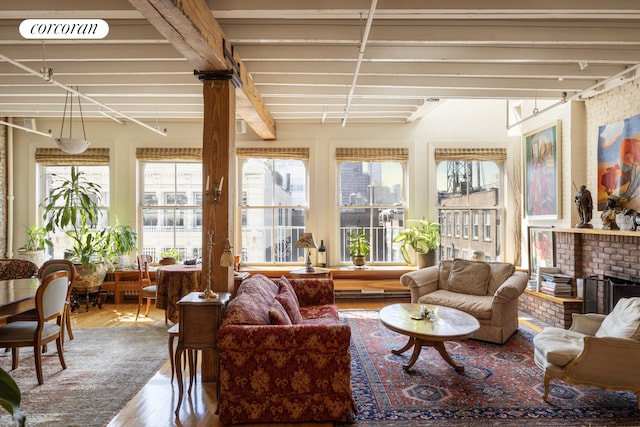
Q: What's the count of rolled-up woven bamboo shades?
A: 5